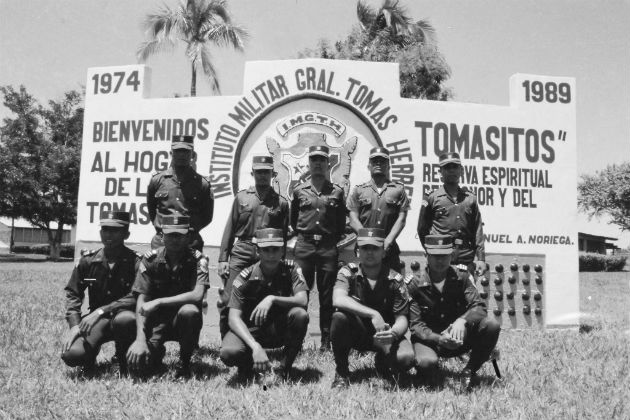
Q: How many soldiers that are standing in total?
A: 5